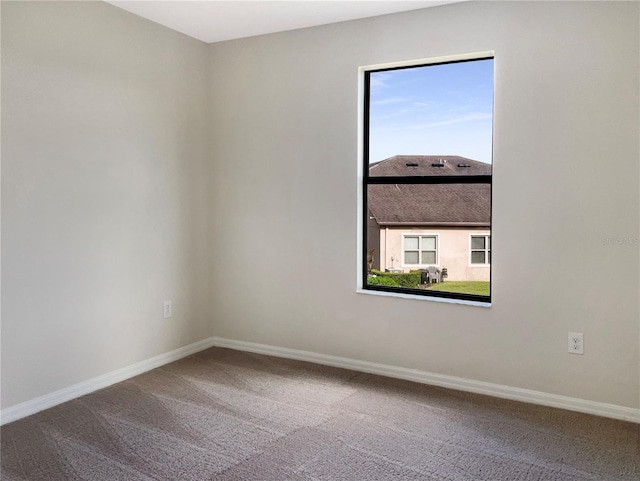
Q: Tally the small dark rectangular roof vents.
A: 3